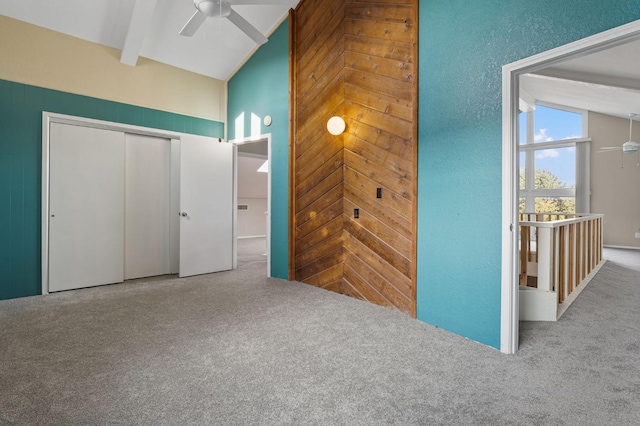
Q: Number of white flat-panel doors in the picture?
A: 3